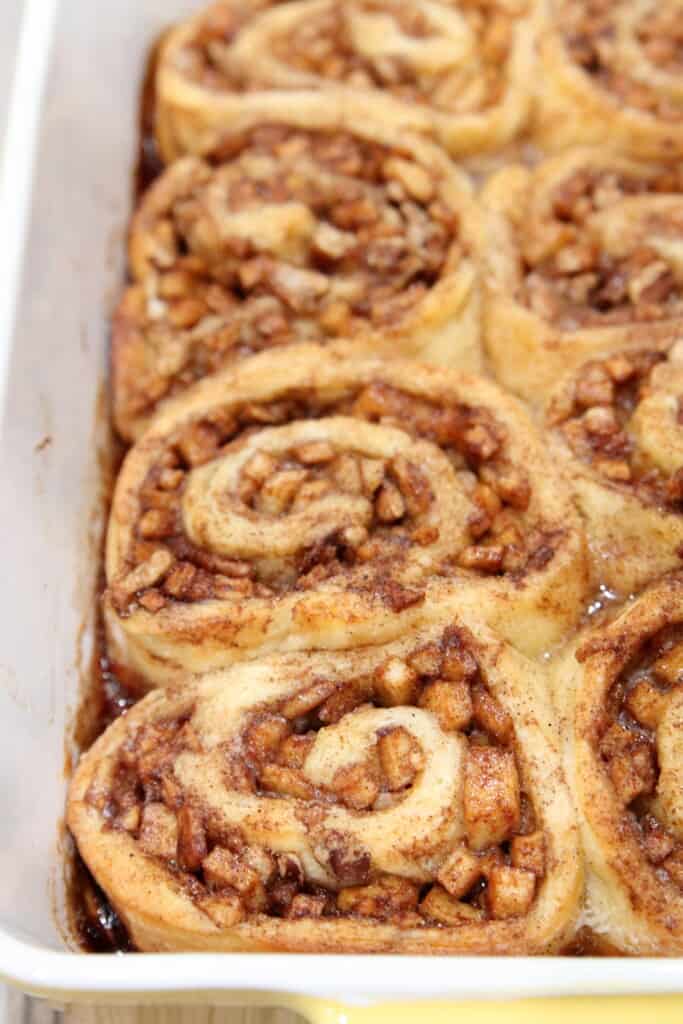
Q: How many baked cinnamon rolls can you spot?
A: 8